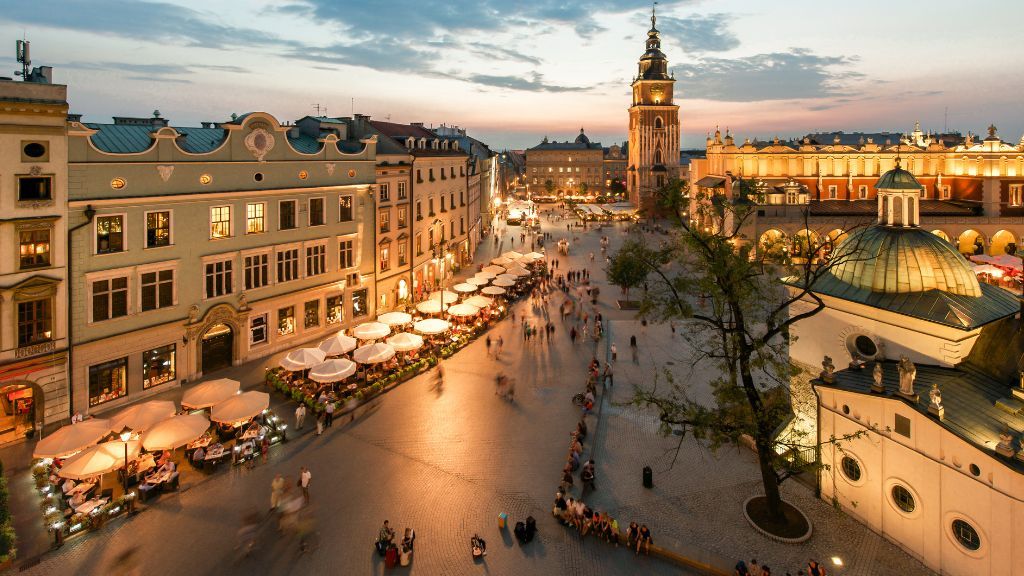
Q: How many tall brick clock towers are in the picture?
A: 1